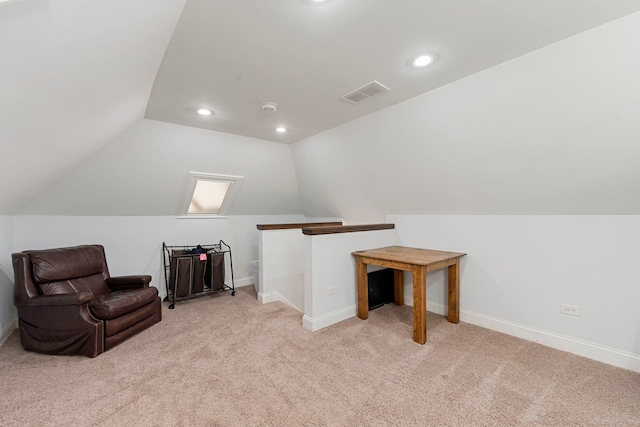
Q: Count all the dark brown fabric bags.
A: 3